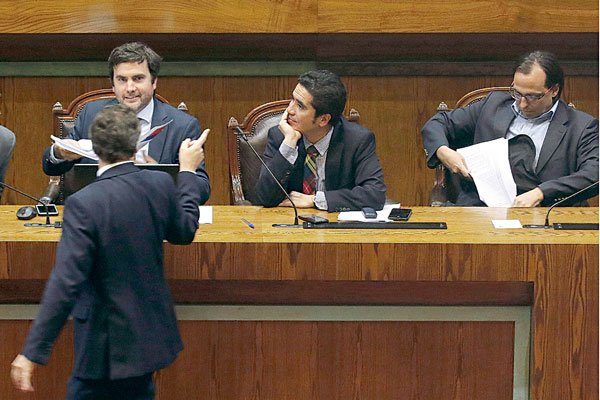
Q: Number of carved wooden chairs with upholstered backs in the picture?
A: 3